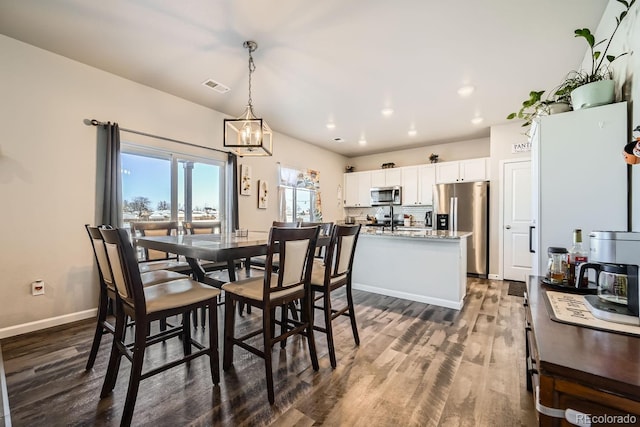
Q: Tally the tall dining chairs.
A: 8